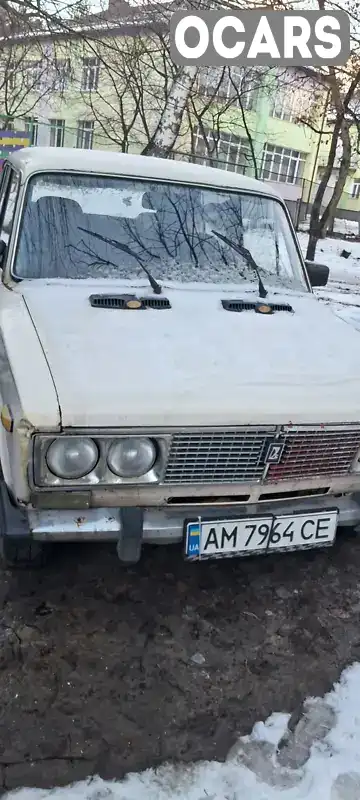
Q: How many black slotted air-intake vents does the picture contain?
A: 2